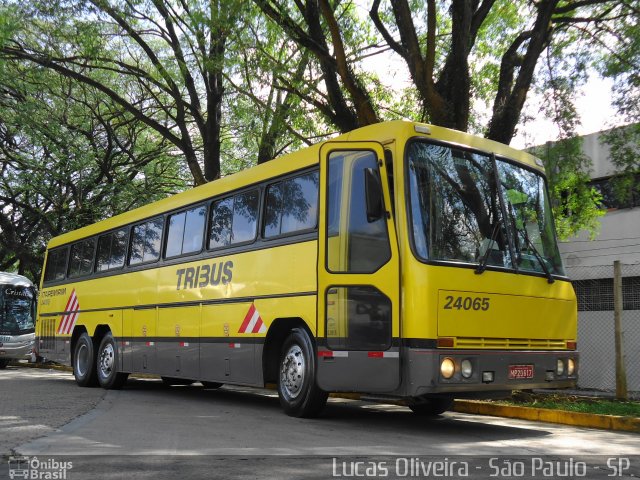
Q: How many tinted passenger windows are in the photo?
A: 7